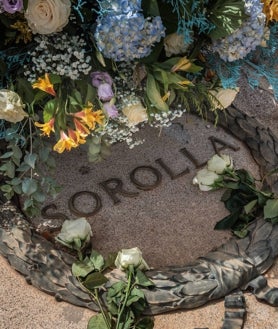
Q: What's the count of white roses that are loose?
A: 4